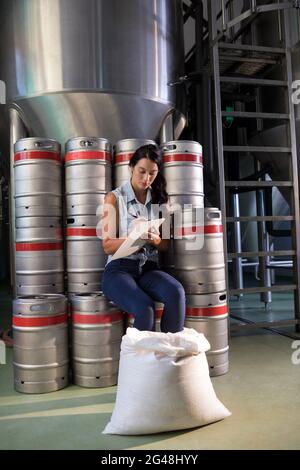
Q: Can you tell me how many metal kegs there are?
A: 11